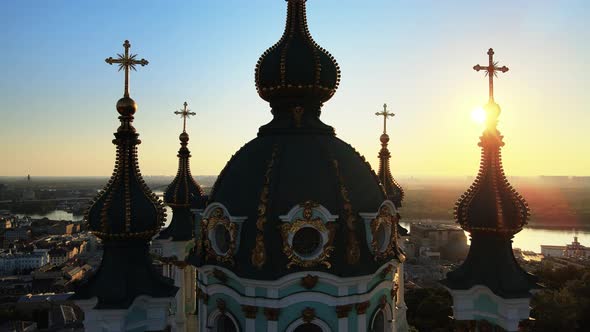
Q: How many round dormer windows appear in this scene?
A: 3